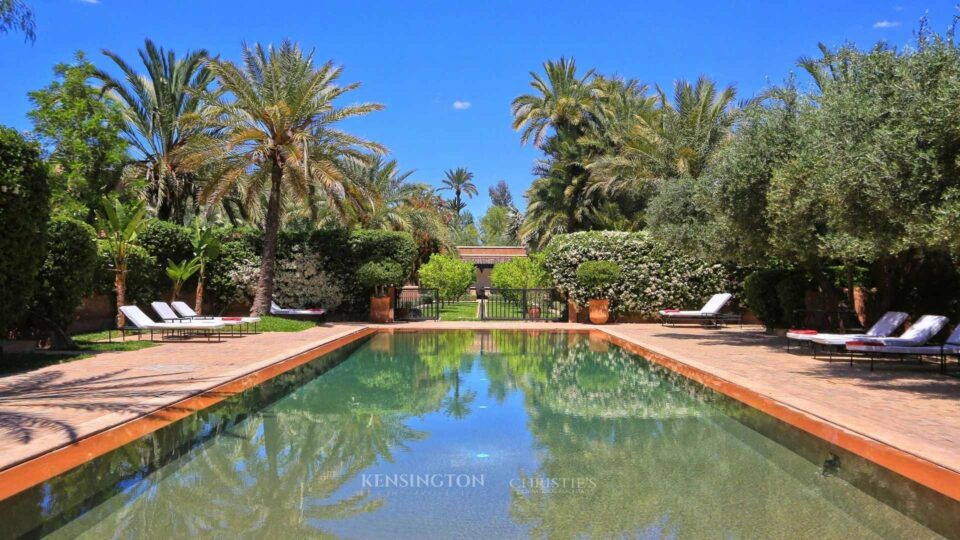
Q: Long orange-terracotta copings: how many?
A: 2